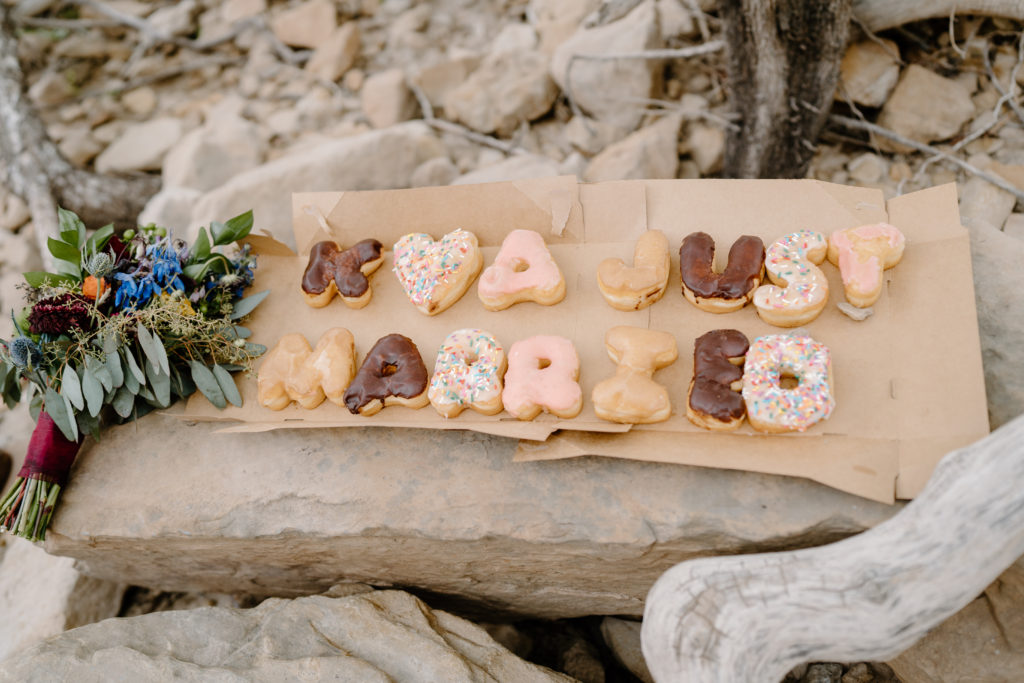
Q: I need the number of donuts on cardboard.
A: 14